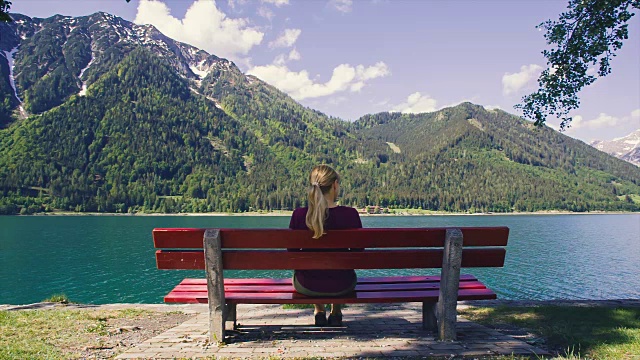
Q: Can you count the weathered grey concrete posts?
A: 2